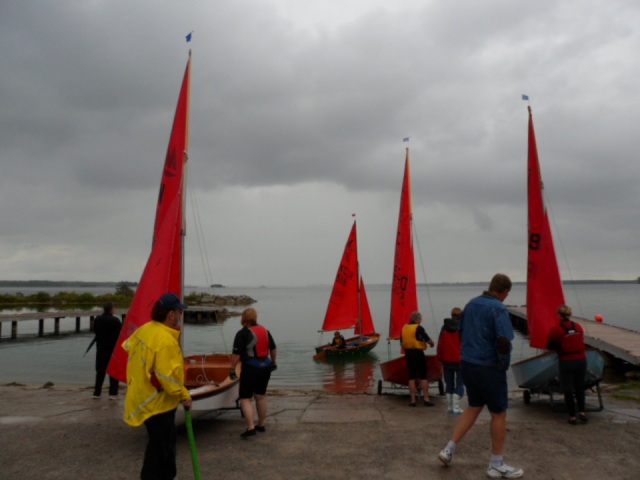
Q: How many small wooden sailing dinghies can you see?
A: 4